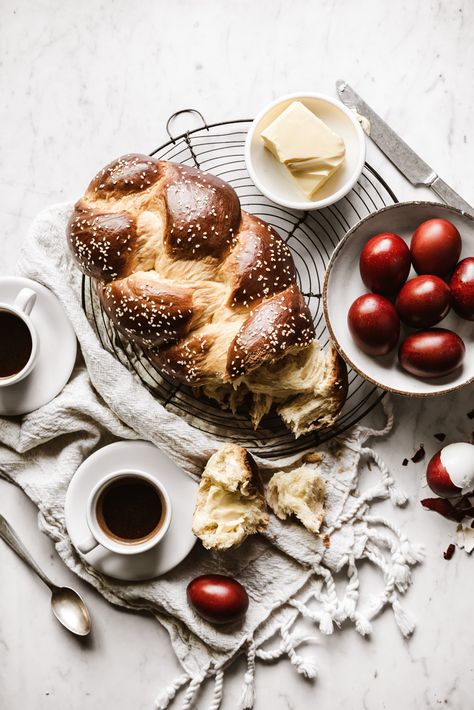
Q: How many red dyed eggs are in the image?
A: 8